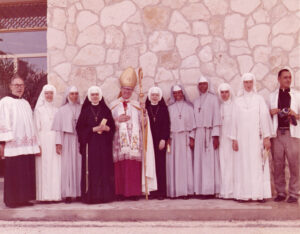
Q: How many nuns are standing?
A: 8